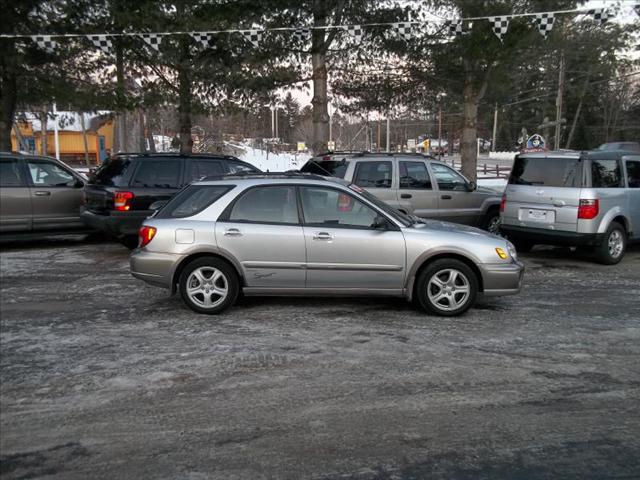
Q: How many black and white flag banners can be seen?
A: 12